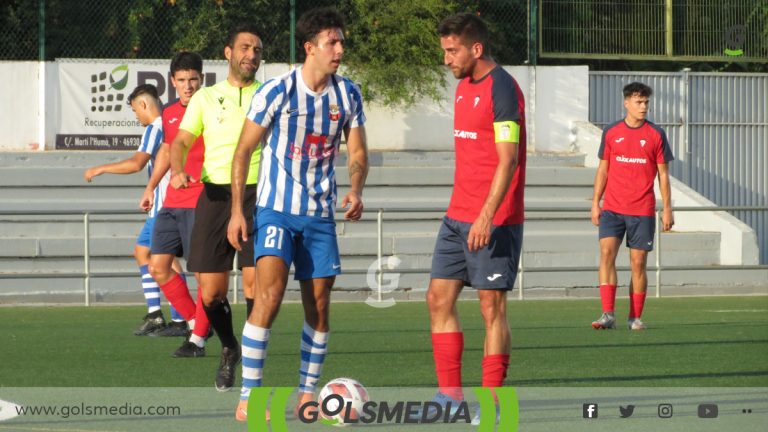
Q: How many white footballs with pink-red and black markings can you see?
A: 1